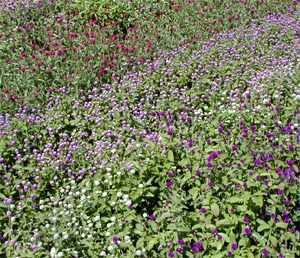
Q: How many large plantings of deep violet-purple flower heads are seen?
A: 1